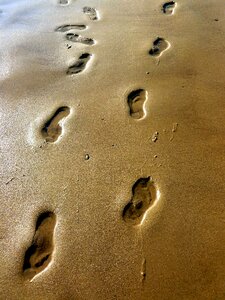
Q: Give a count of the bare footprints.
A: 11